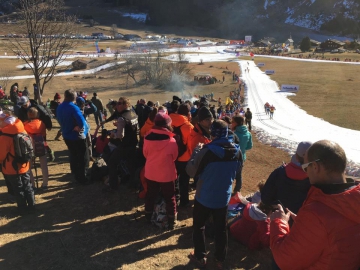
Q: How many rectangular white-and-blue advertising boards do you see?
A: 3